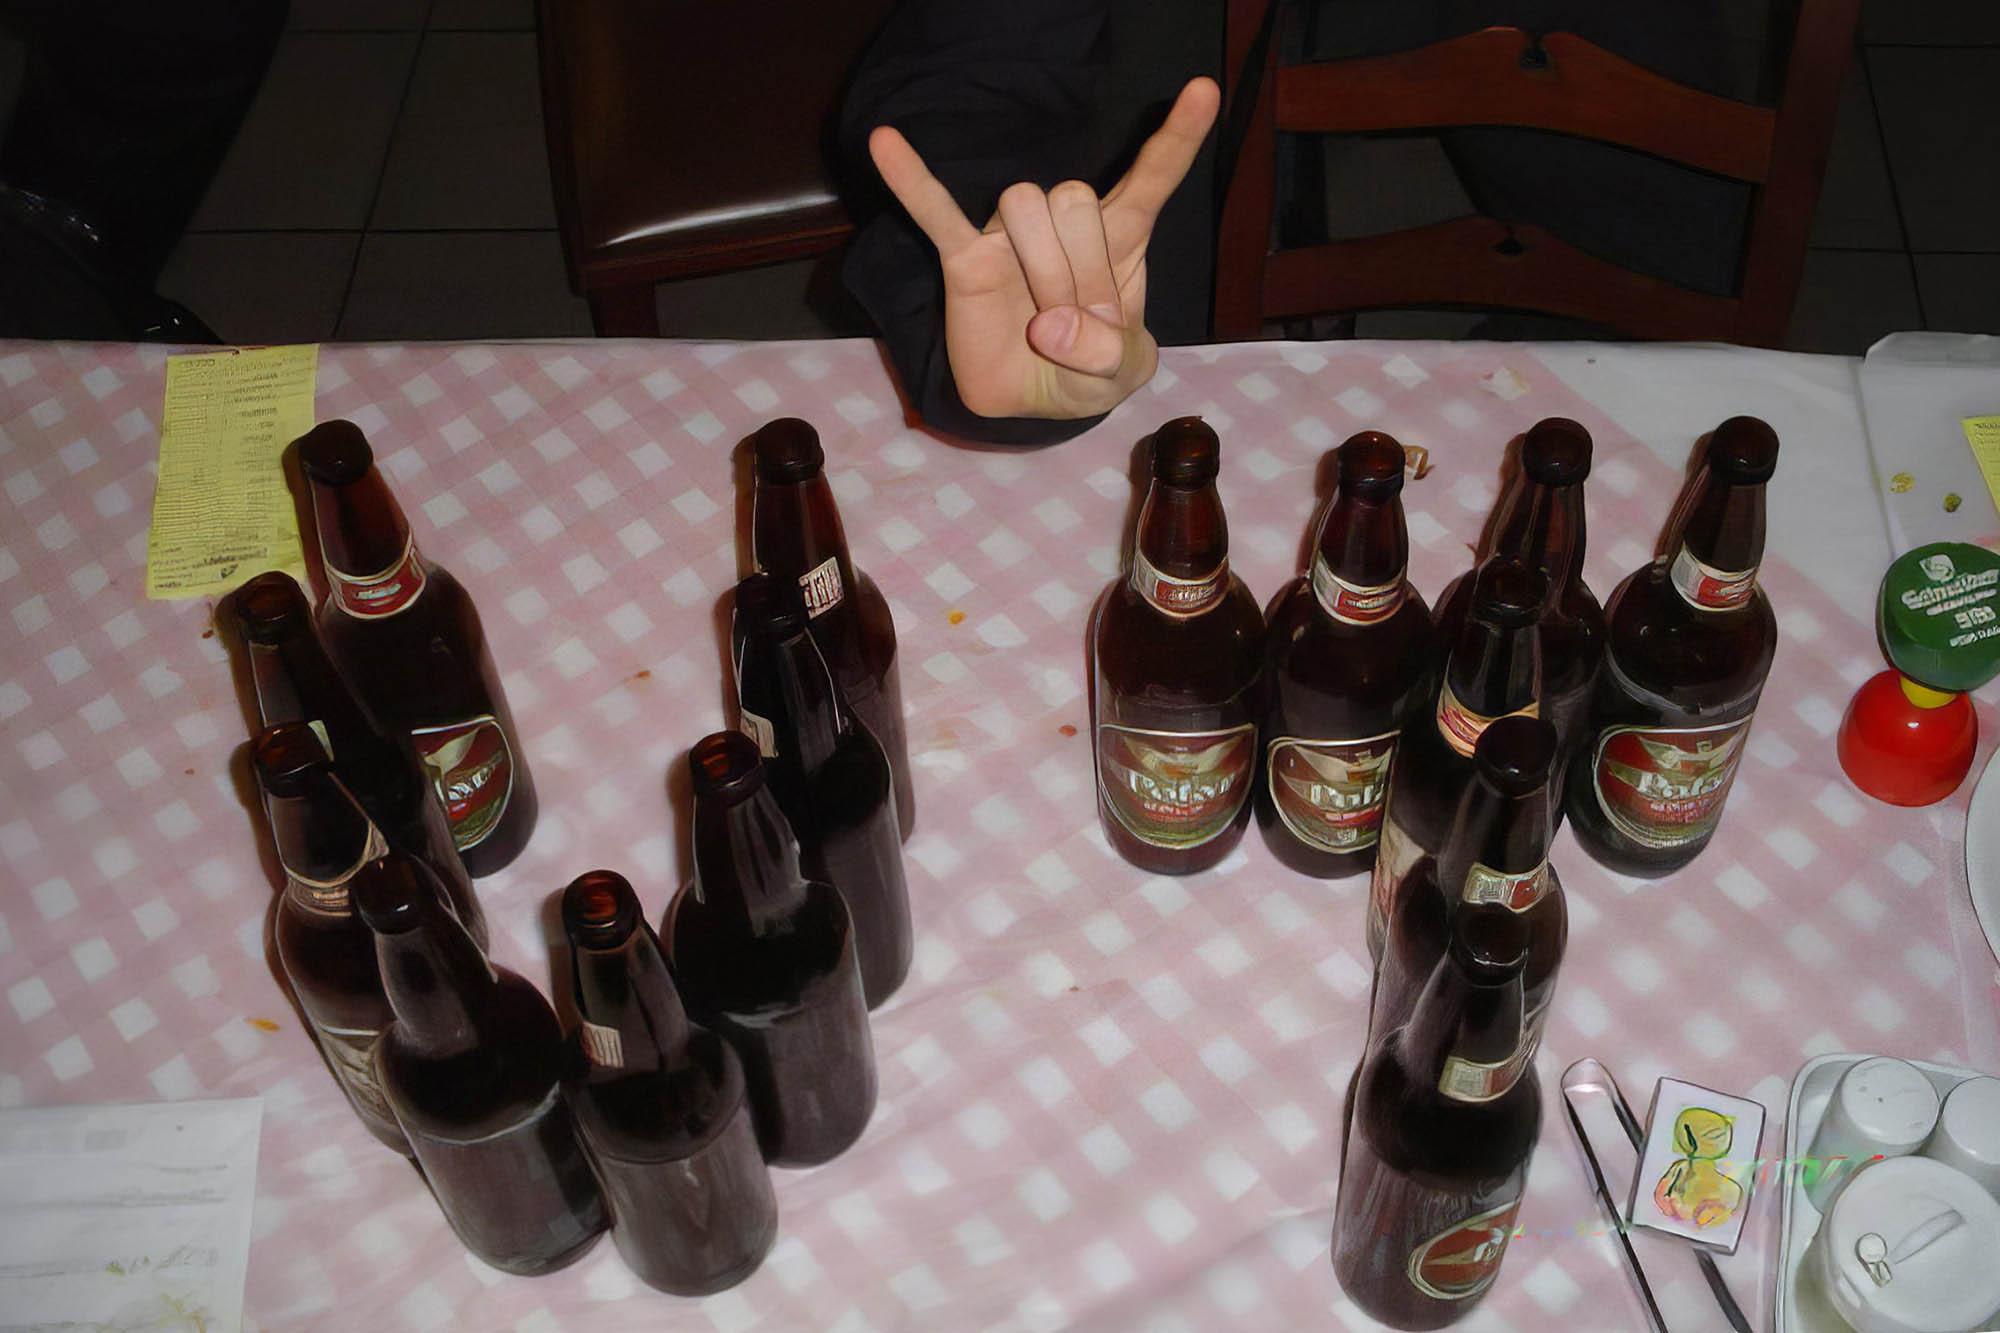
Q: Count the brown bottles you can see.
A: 15